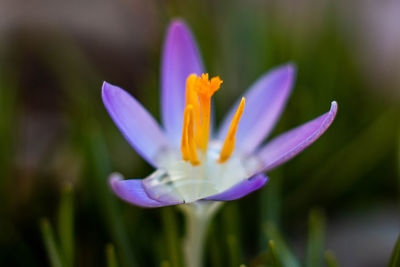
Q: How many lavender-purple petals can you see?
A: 6